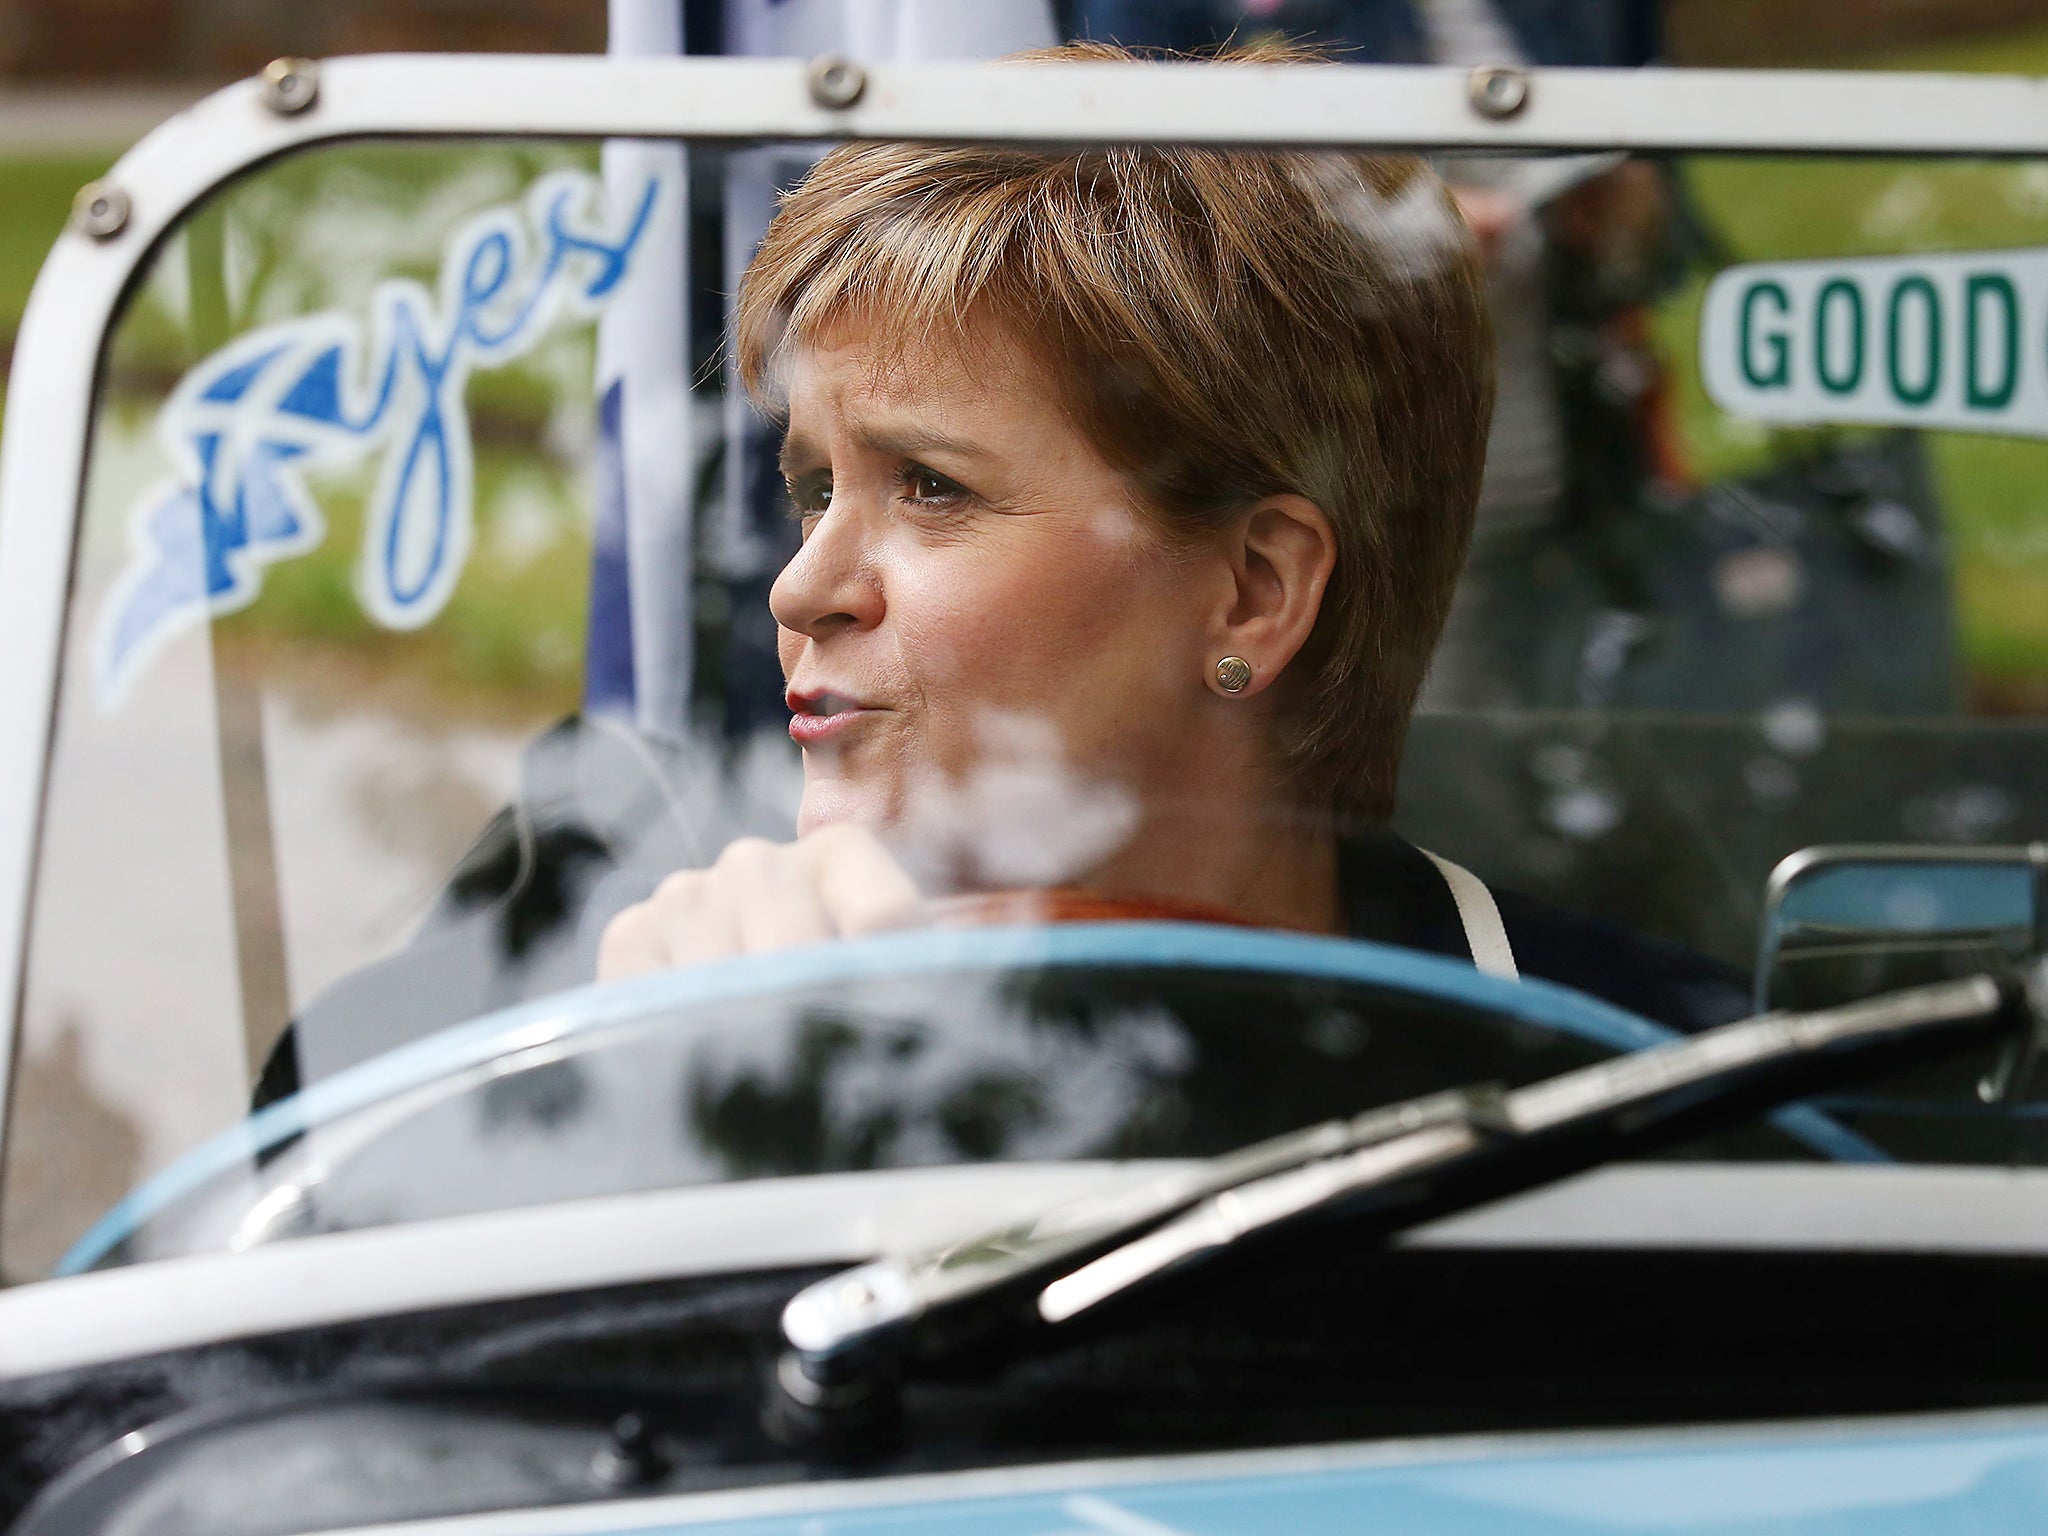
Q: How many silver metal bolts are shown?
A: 4